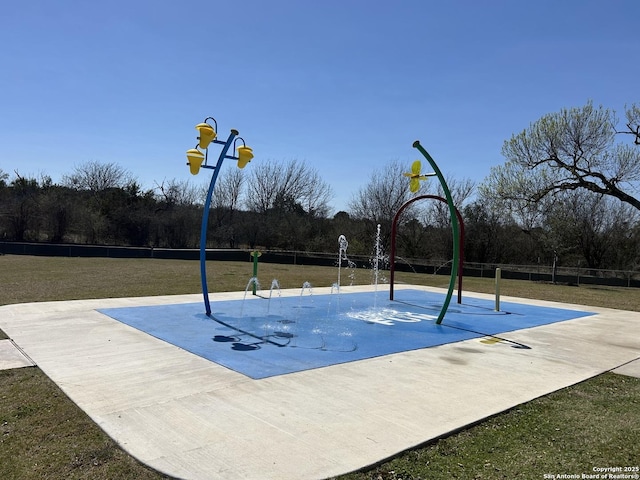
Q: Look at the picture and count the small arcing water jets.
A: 4